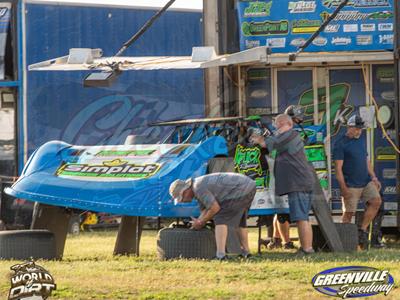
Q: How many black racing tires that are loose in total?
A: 3